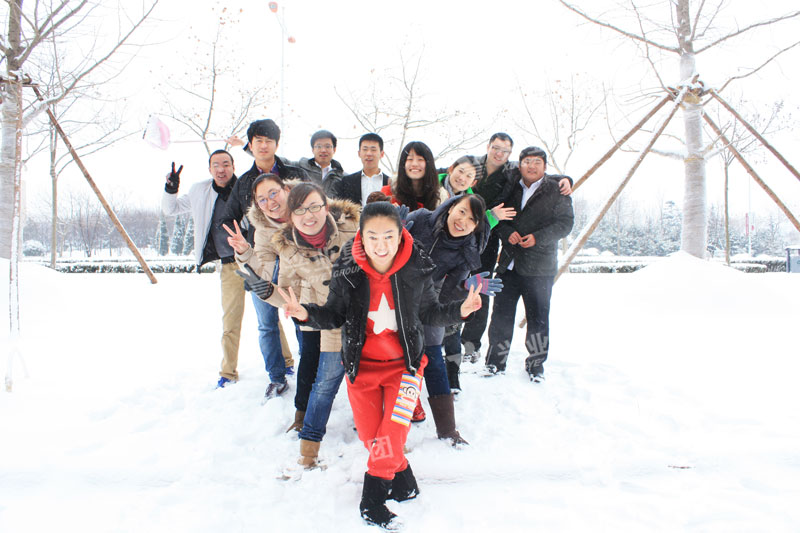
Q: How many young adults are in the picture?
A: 12